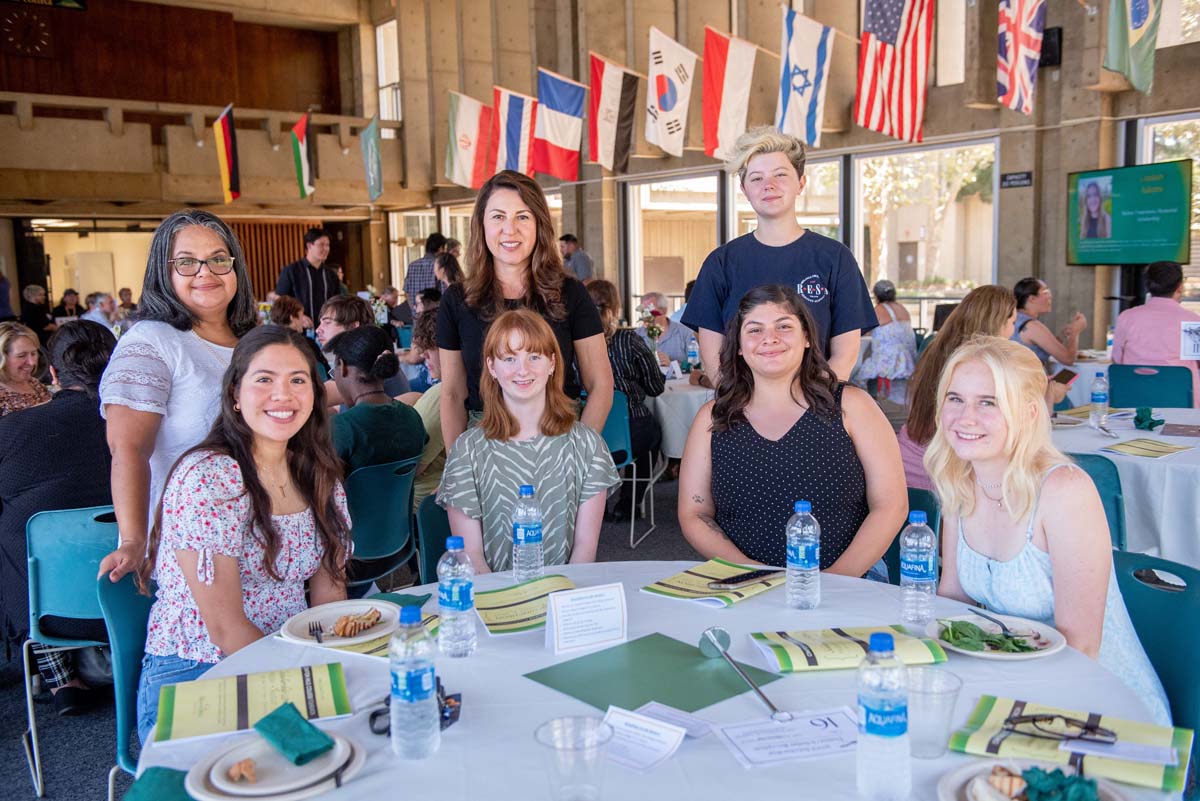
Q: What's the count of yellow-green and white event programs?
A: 8